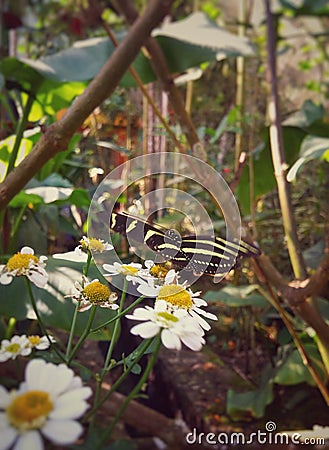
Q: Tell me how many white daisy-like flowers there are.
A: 10